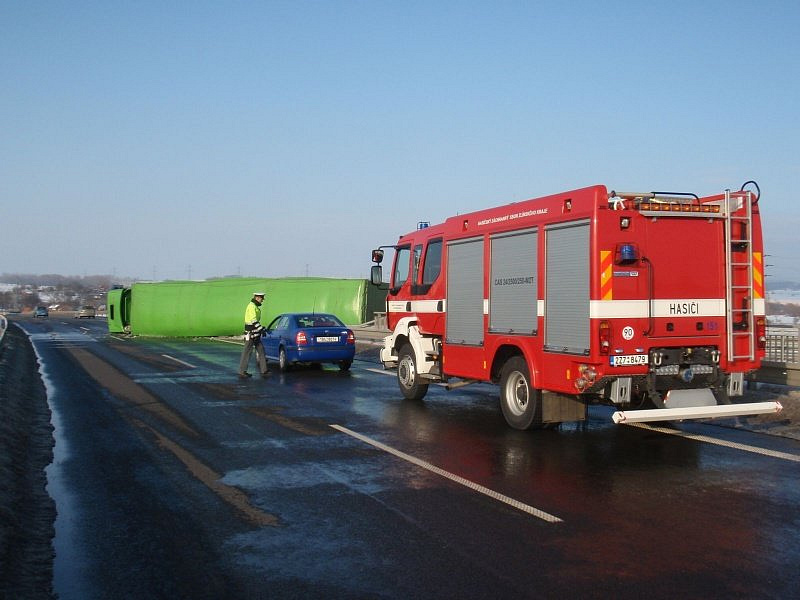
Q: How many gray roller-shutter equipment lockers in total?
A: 3